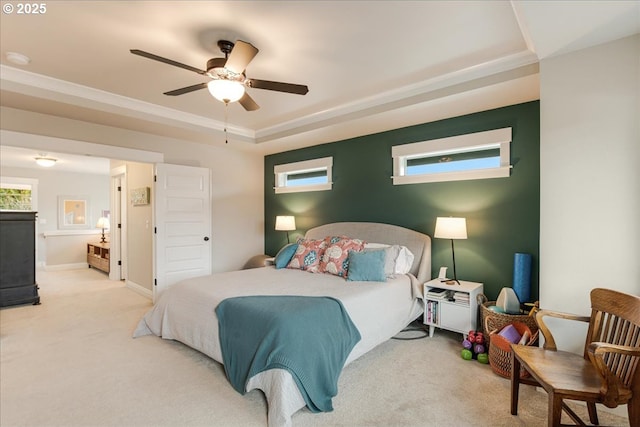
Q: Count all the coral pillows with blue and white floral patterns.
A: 2